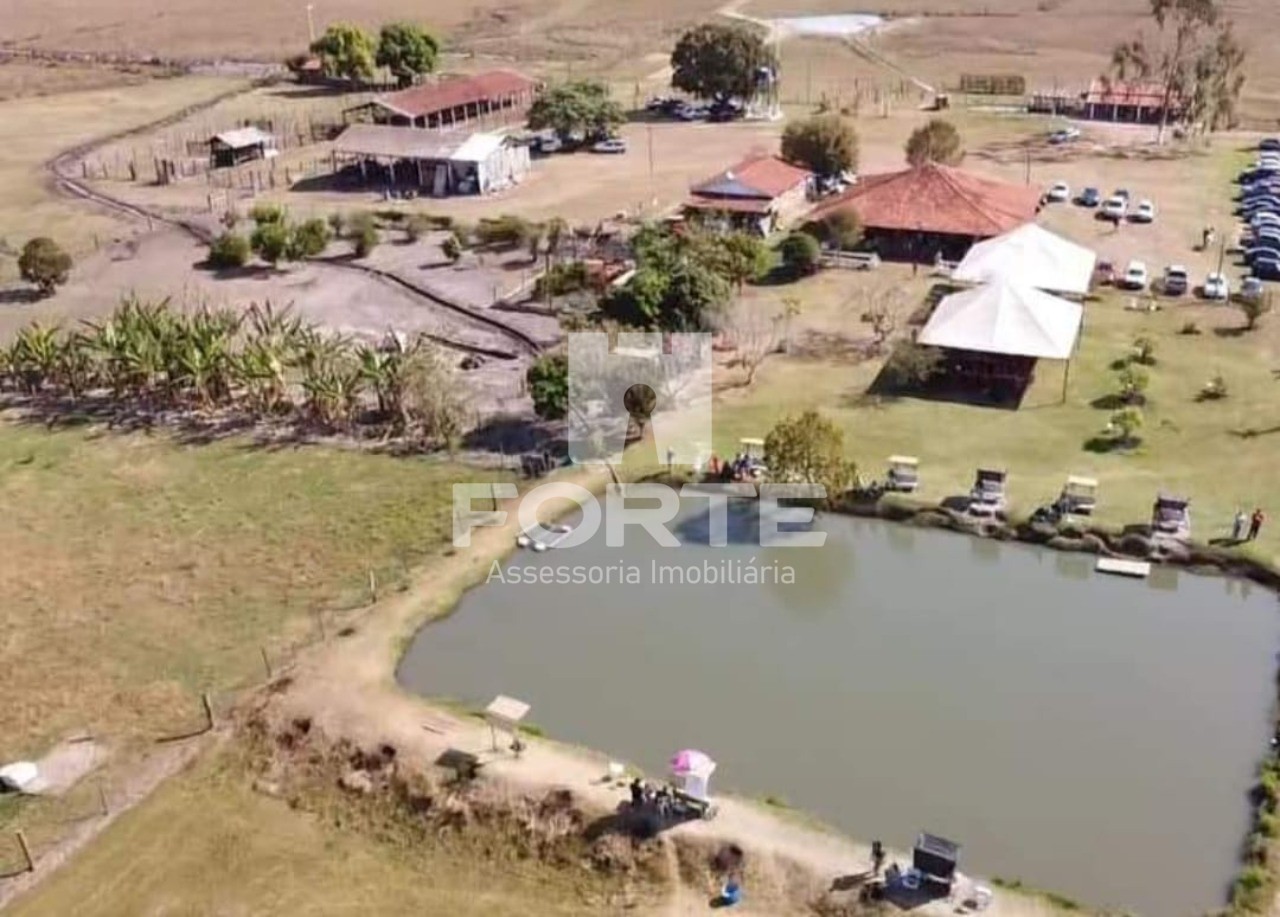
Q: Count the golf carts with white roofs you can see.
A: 3